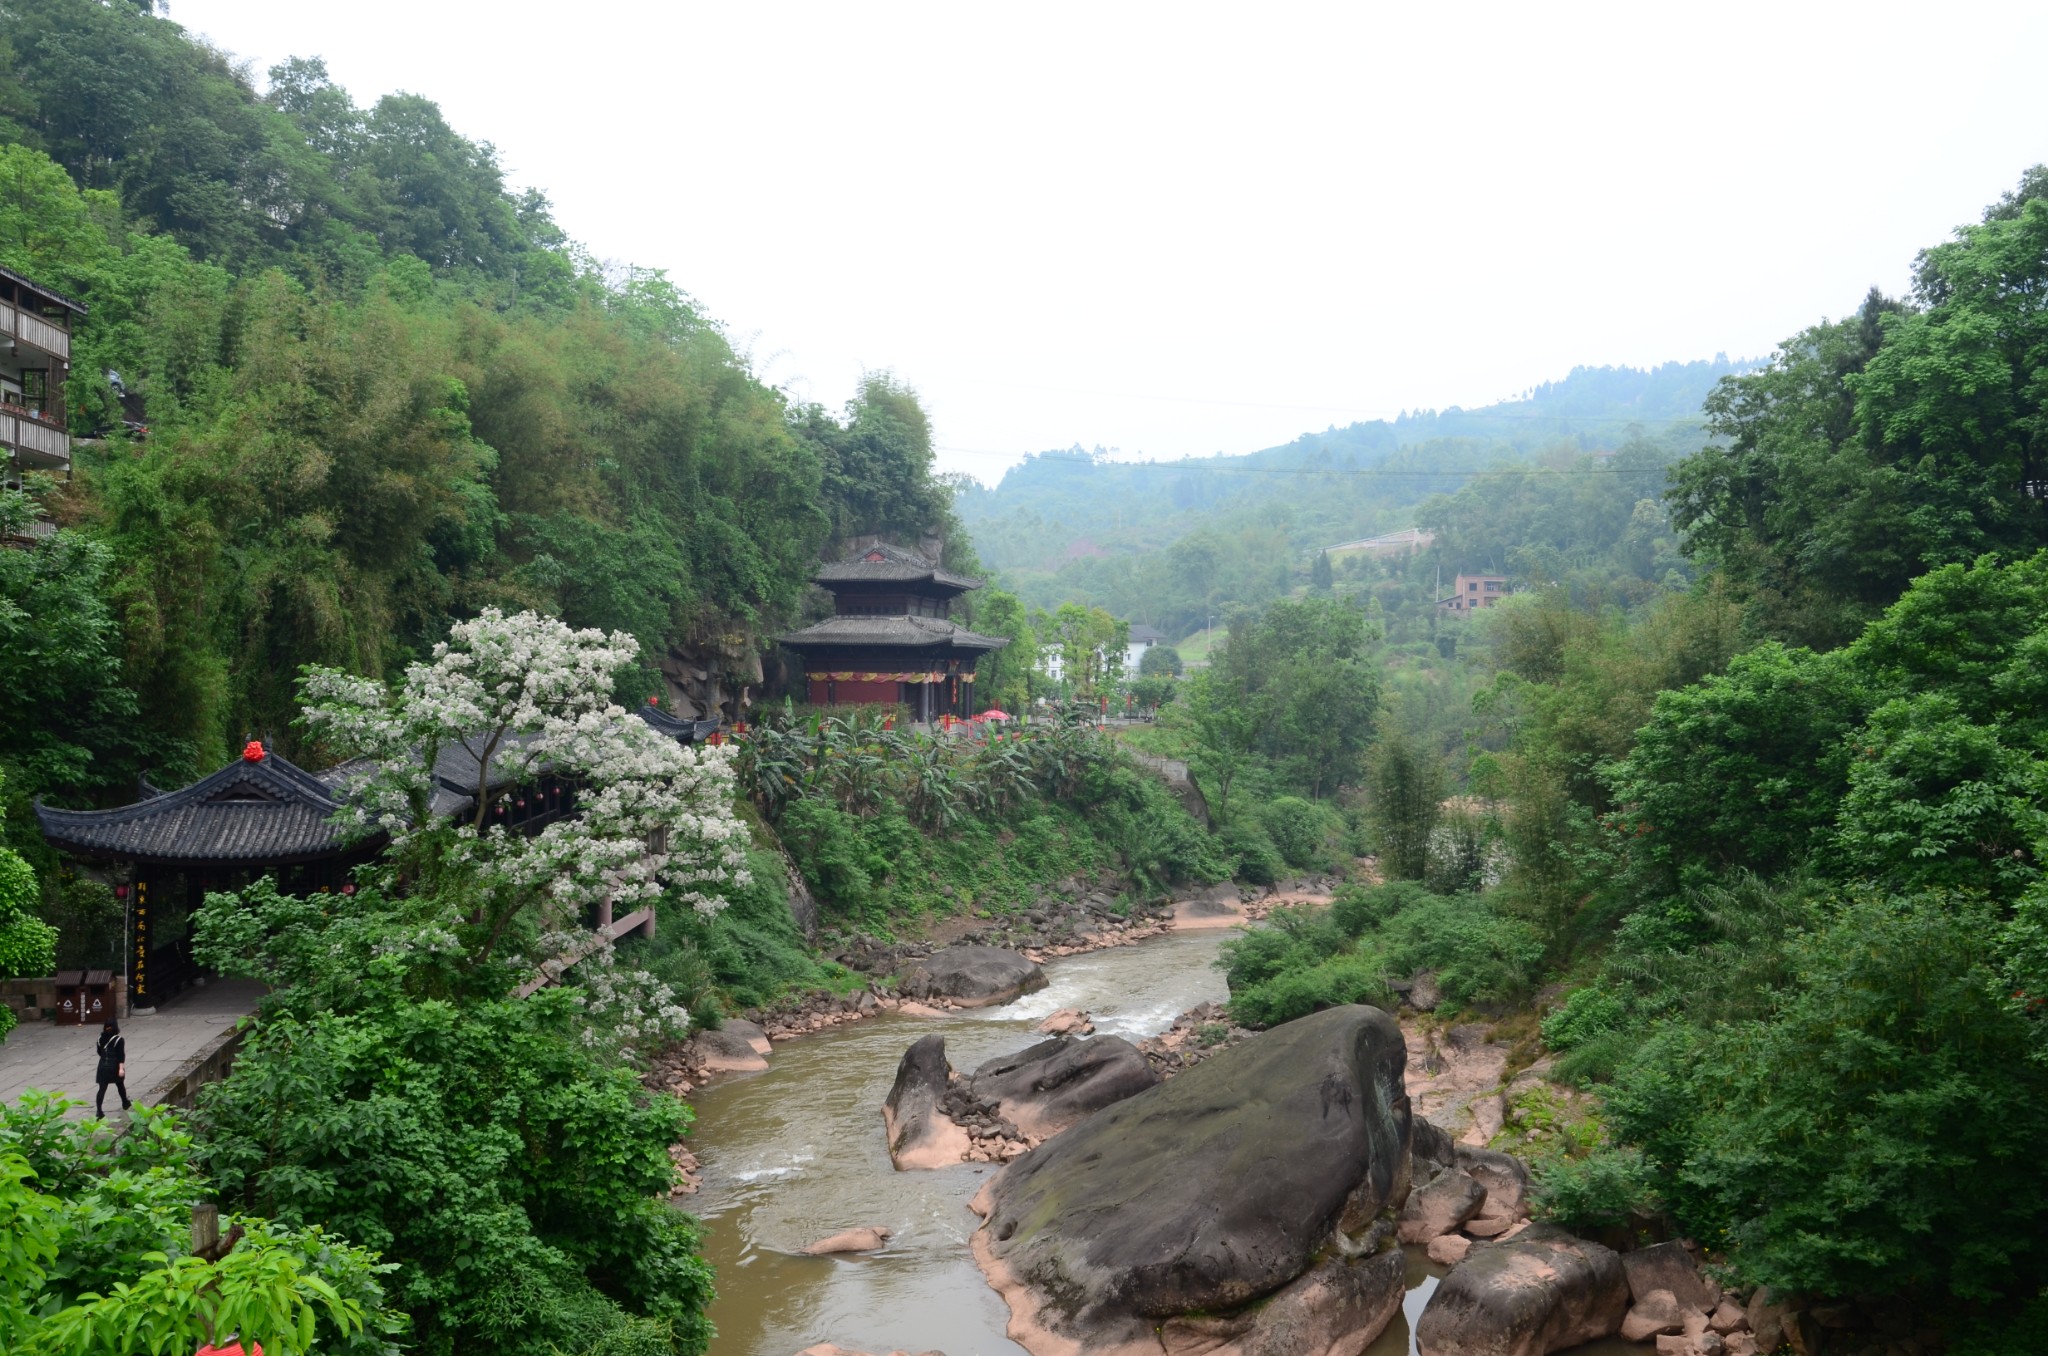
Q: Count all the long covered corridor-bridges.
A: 1